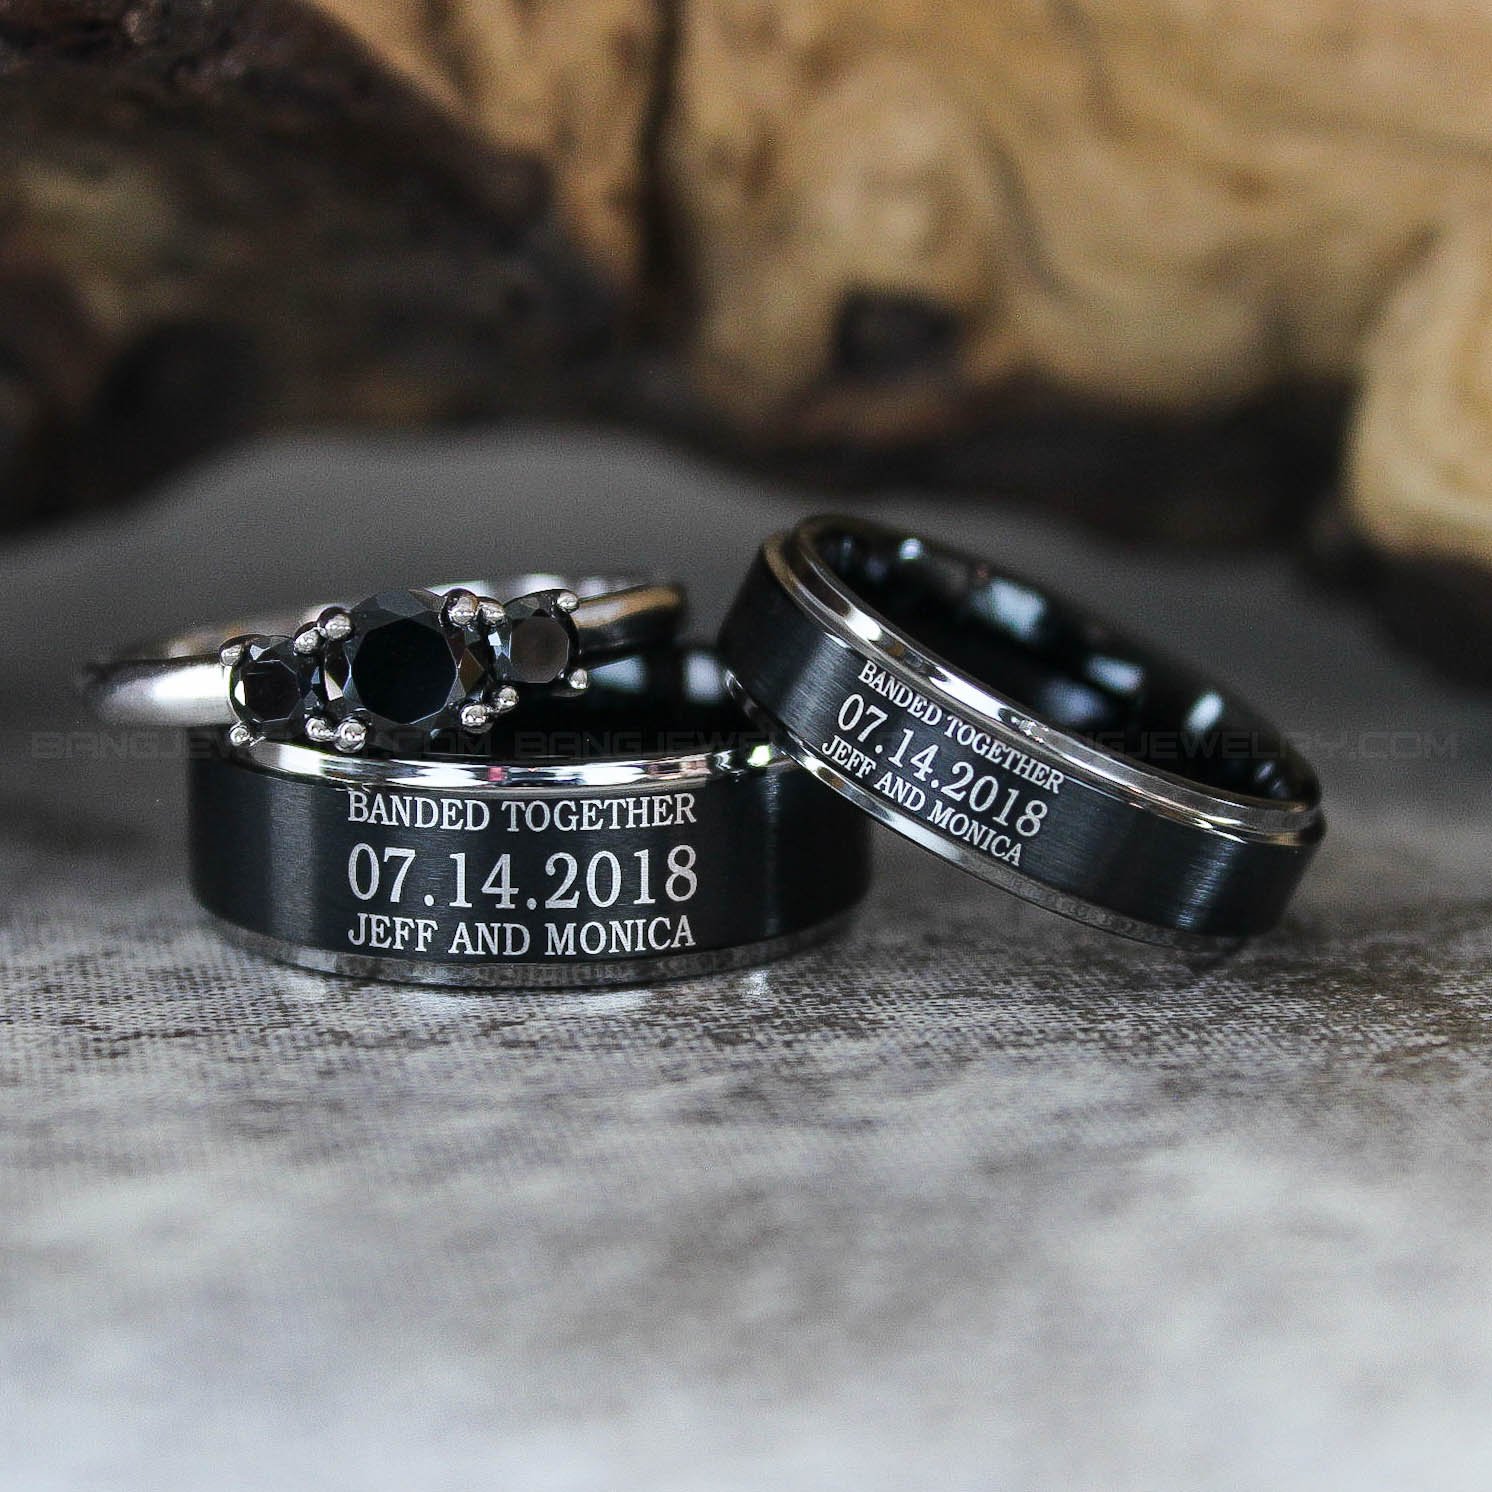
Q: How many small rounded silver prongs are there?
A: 12